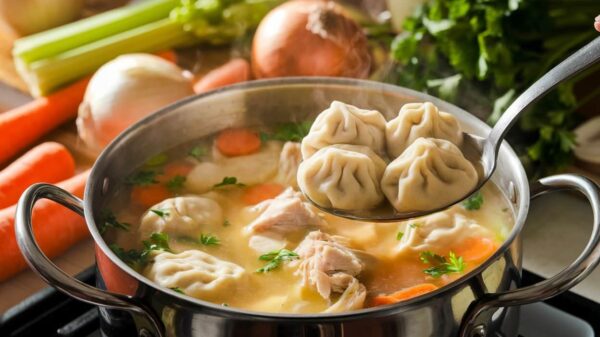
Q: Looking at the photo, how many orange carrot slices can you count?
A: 6